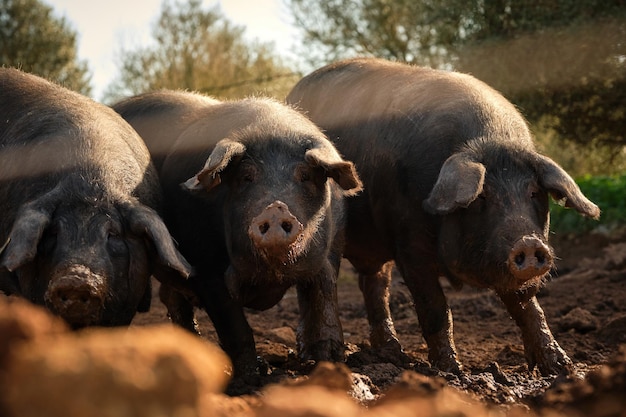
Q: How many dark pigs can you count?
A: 3